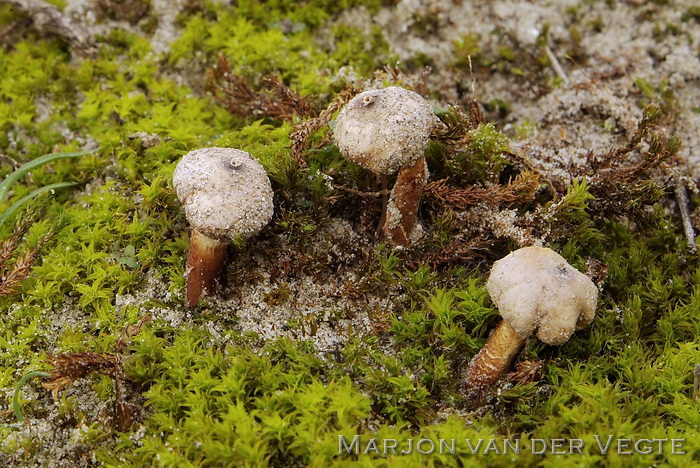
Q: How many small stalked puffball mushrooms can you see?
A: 3